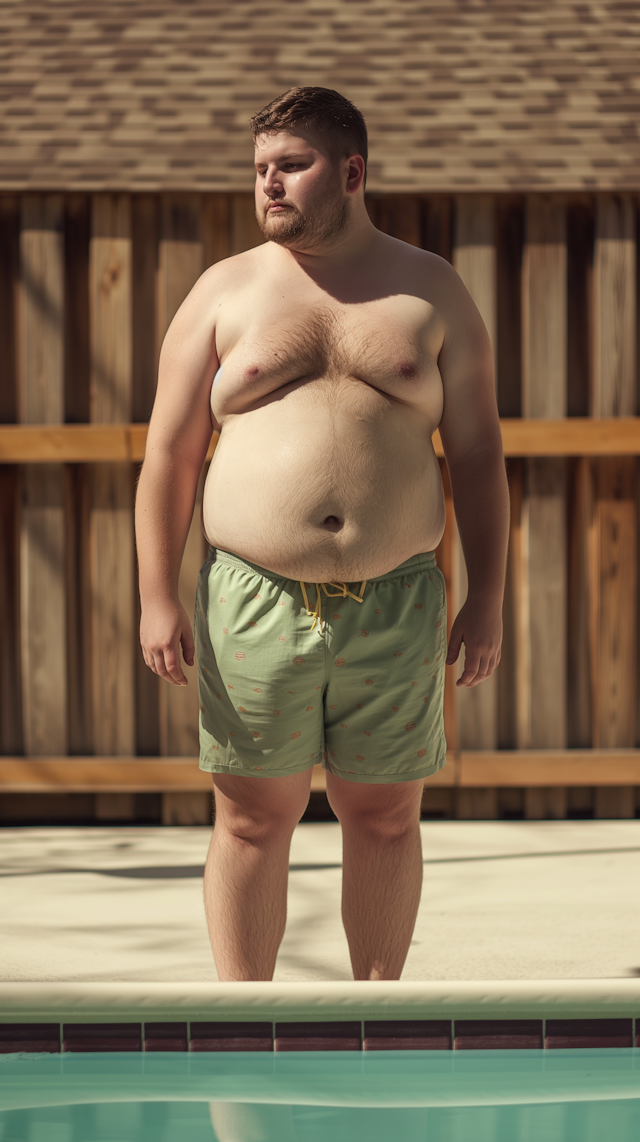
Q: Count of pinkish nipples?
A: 2